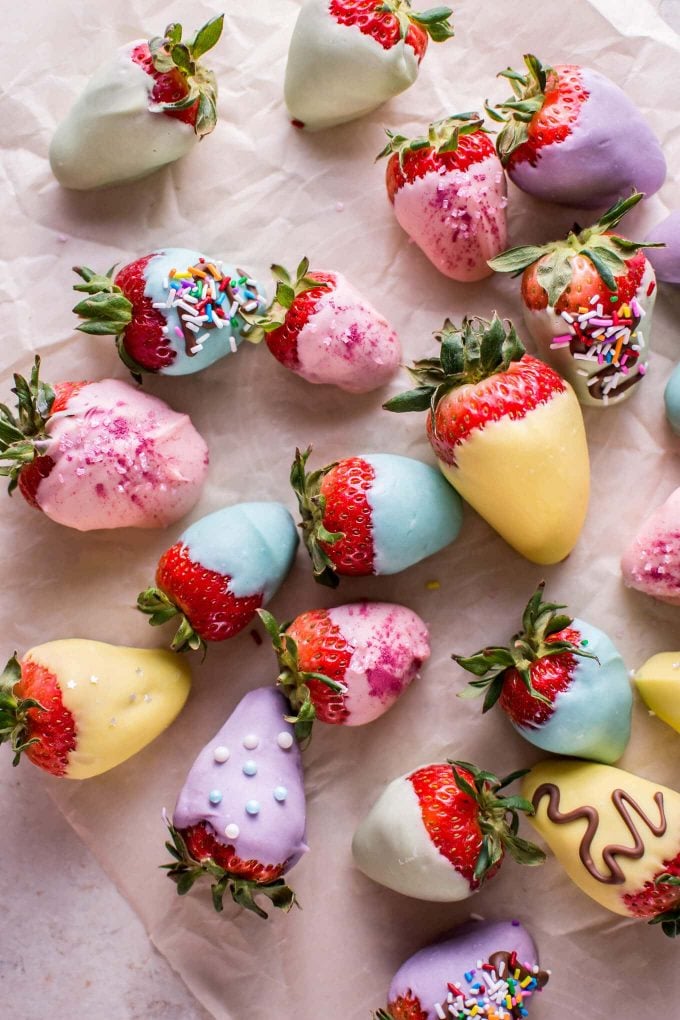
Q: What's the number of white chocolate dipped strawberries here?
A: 4